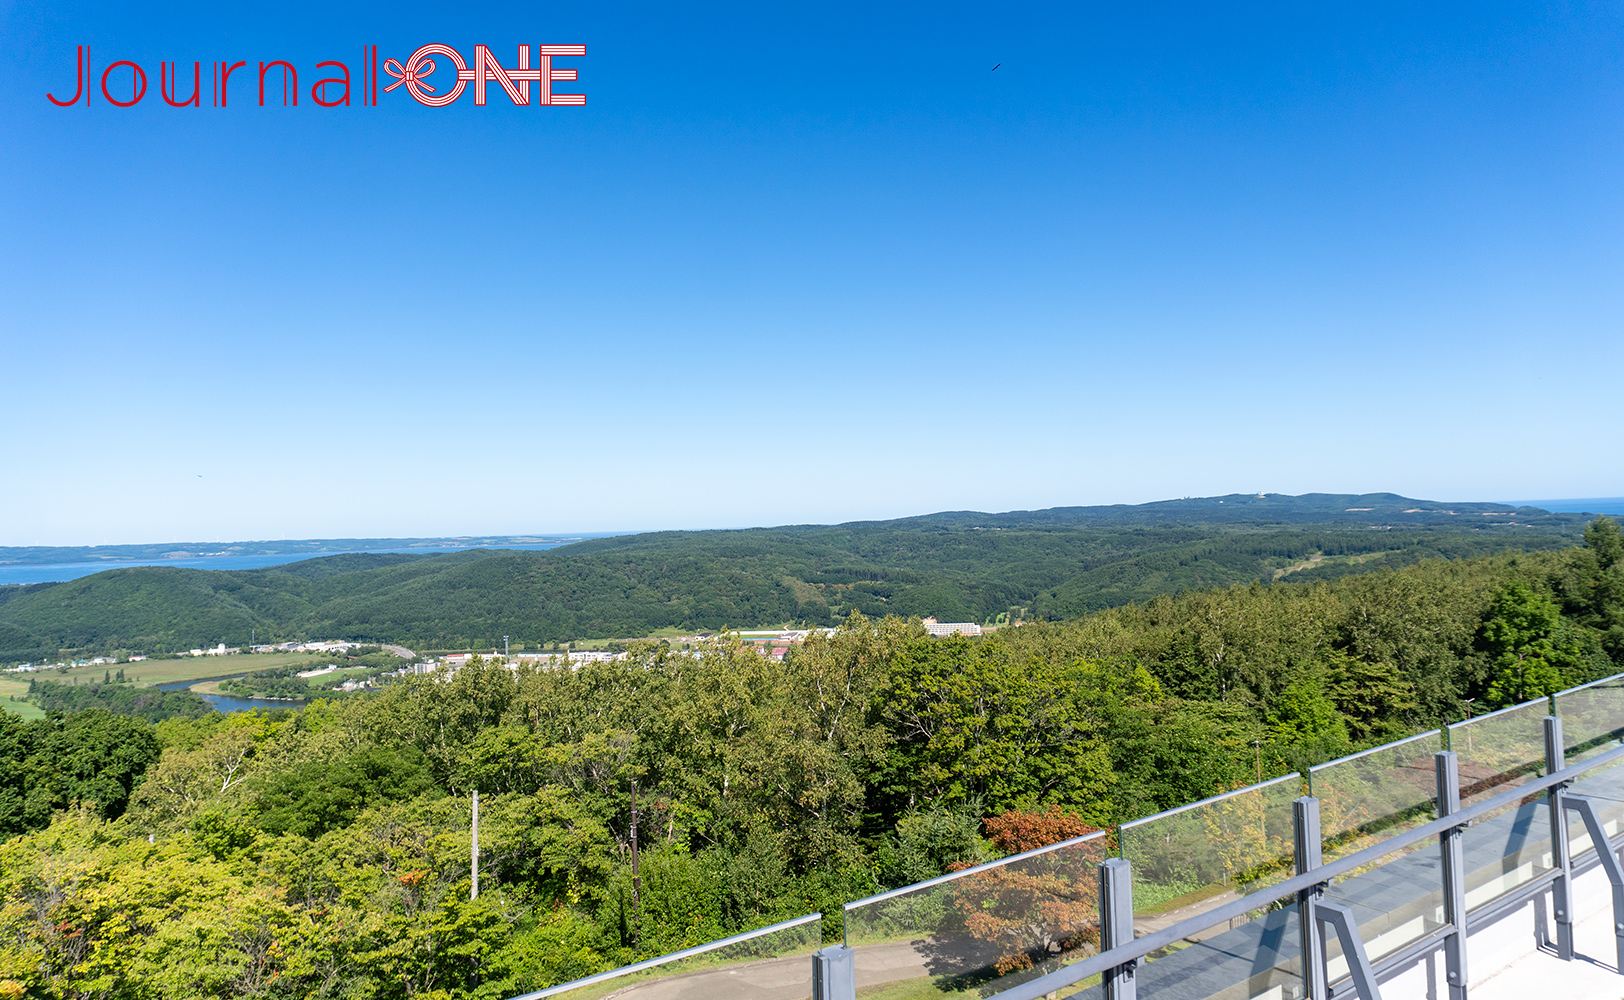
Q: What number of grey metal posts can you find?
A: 5